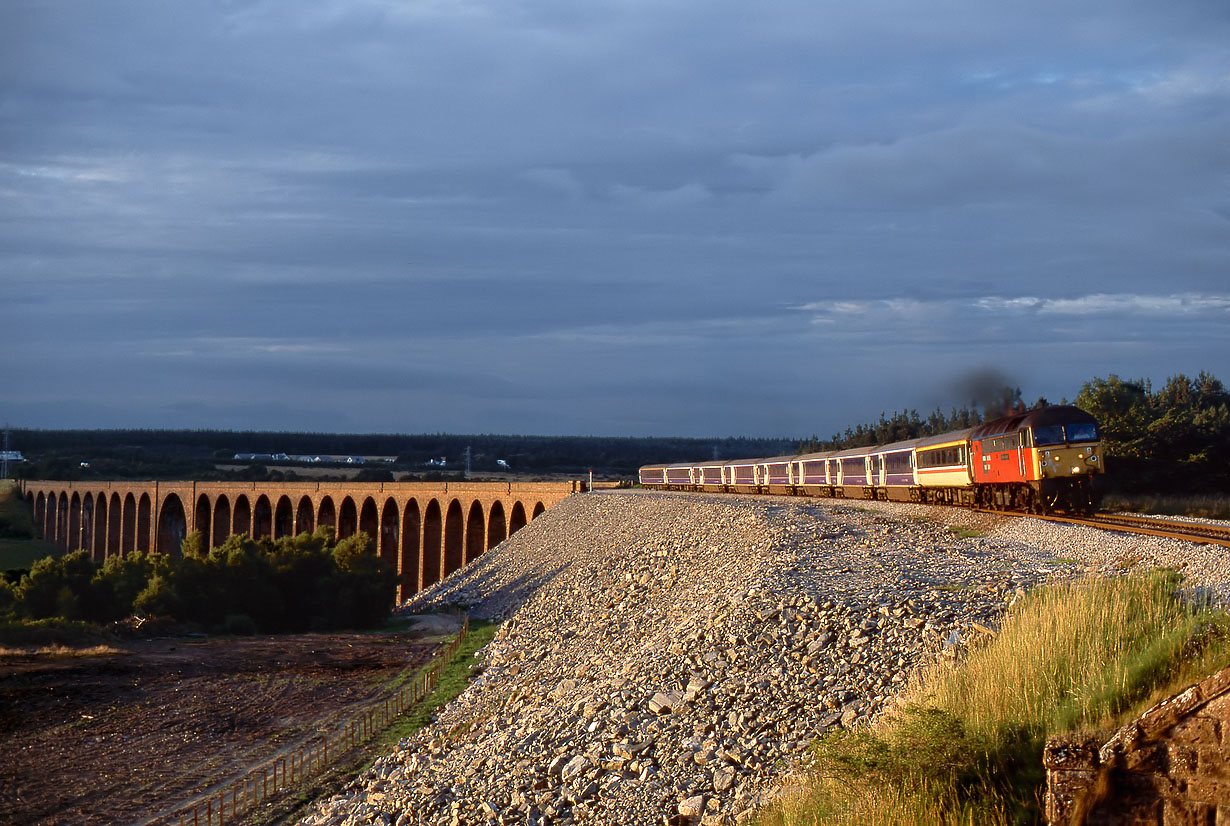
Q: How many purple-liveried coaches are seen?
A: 8